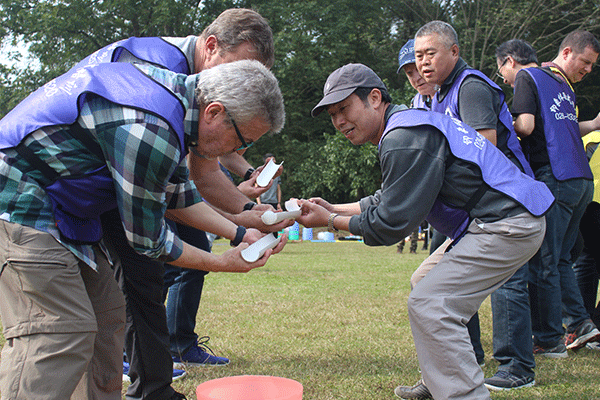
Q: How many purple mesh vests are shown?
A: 6